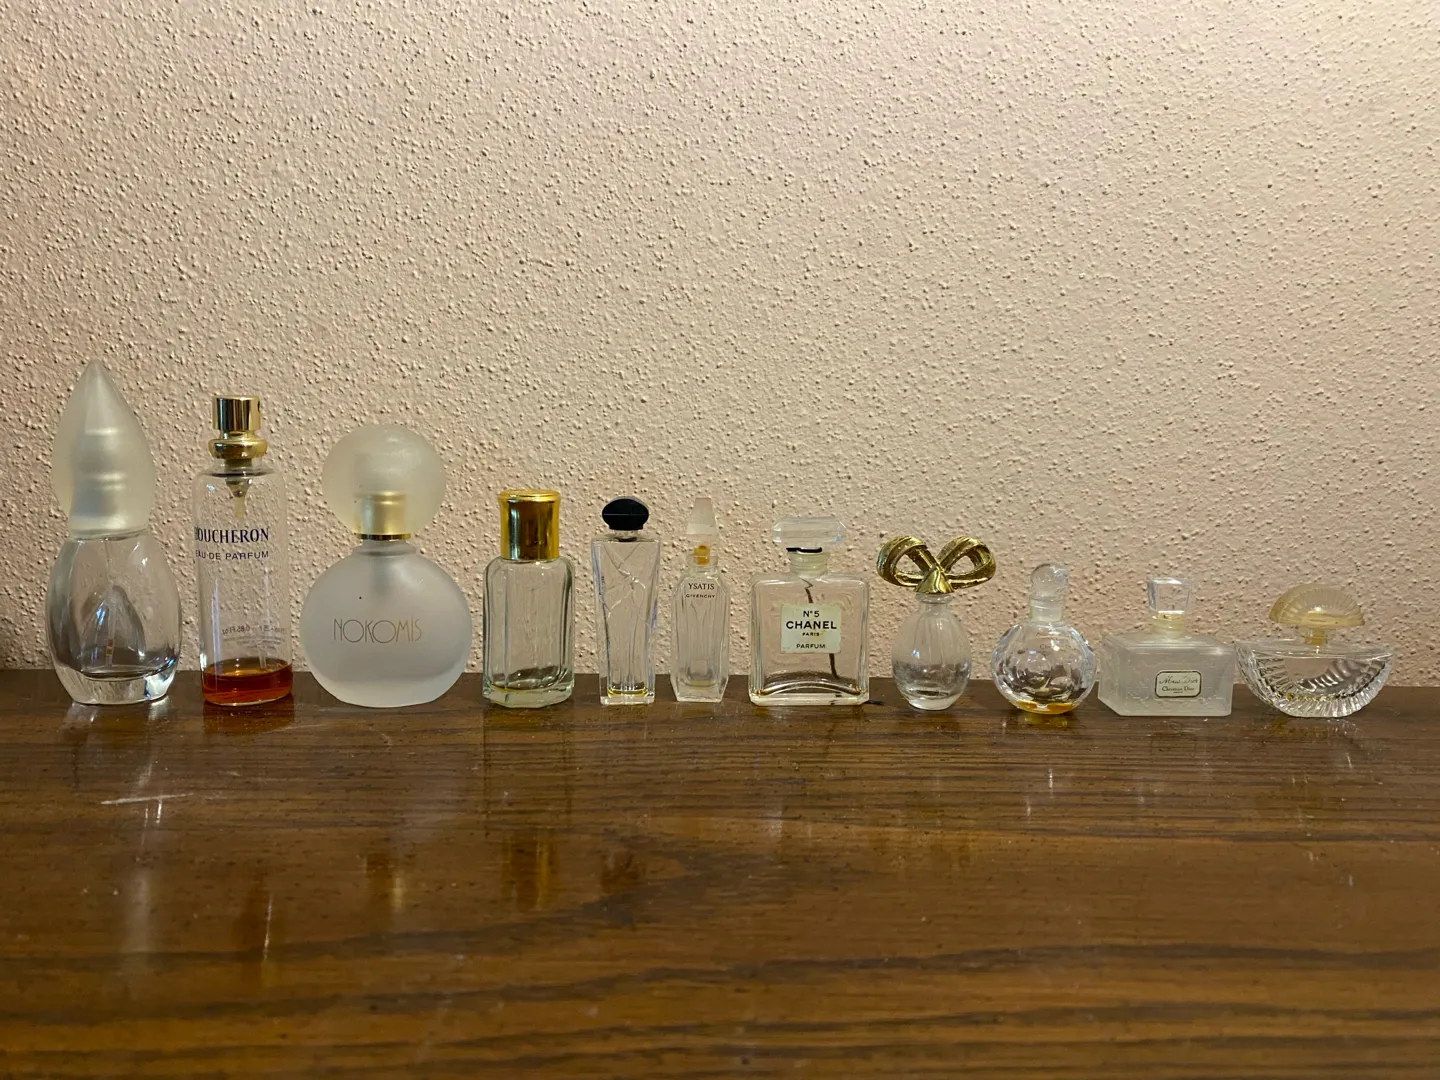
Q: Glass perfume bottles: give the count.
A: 11